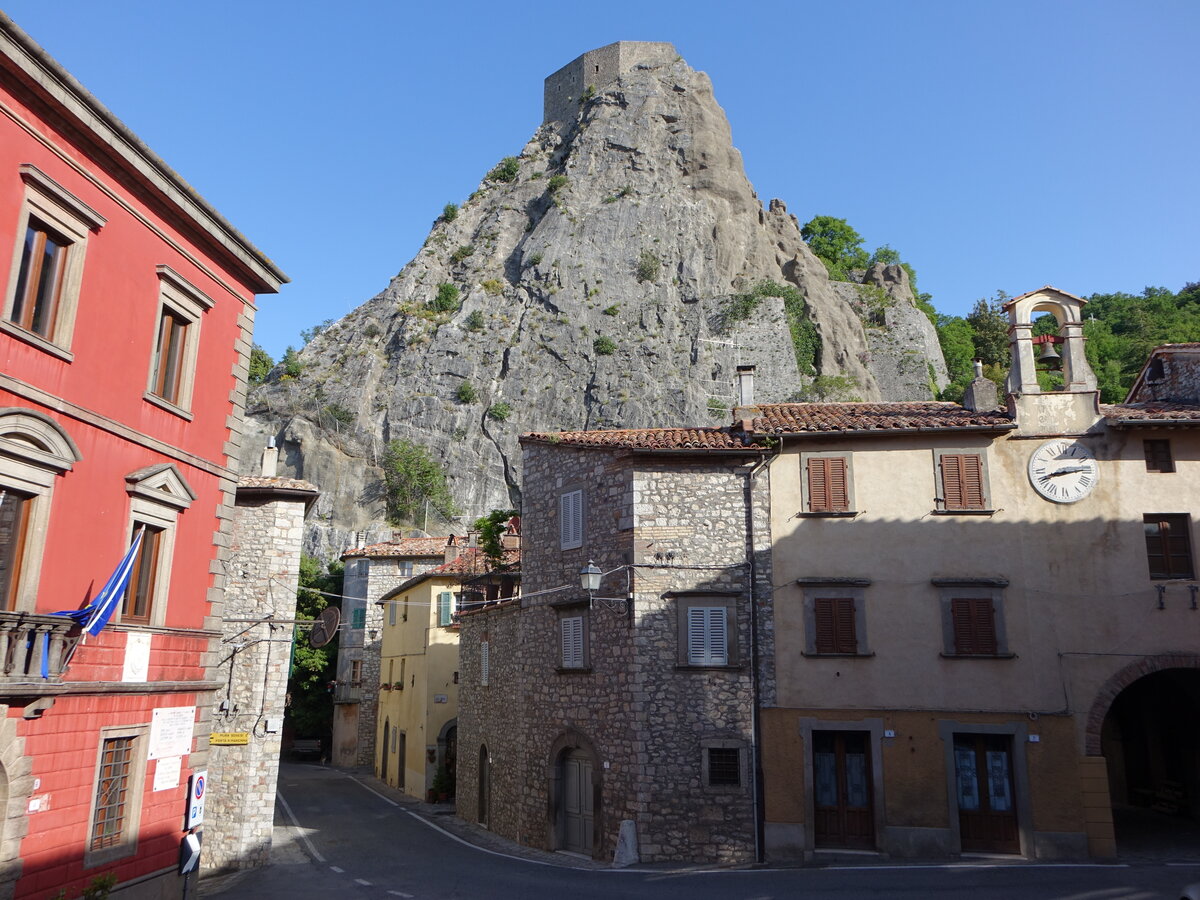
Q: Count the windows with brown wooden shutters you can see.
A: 4